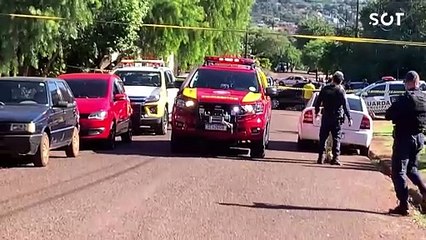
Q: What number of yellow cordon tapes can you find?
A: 2